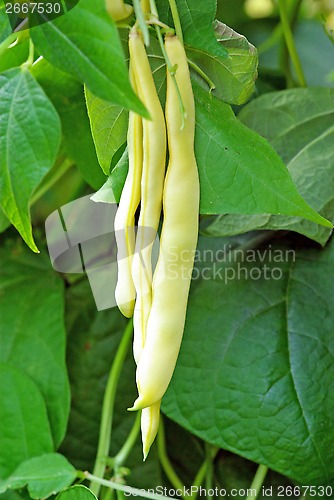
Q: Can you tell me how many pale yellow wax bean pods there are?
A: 3